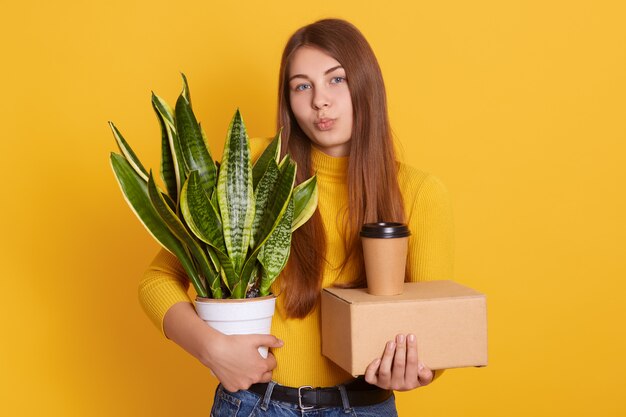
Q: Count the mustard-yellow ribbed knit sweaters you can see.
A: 1